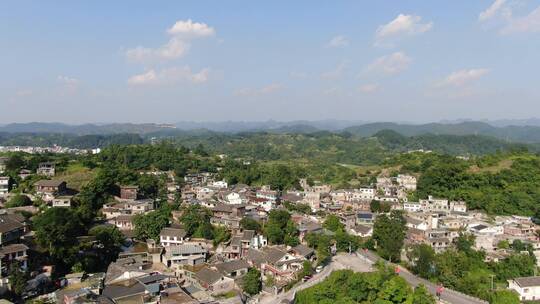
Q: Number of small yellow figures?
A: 0